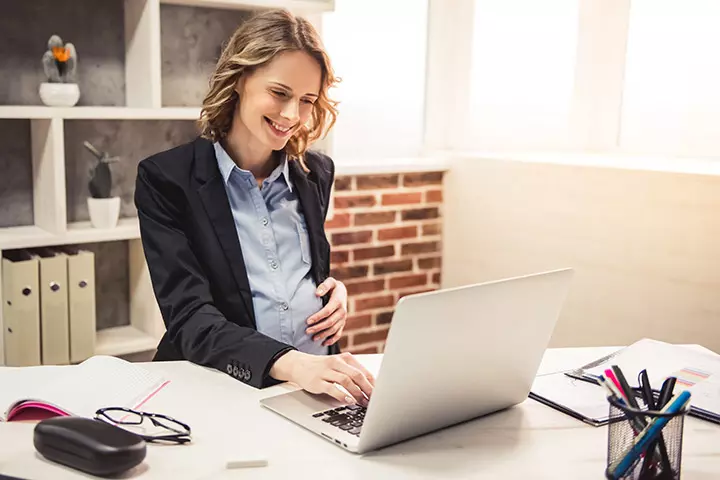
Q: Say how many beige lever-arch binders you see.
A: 3